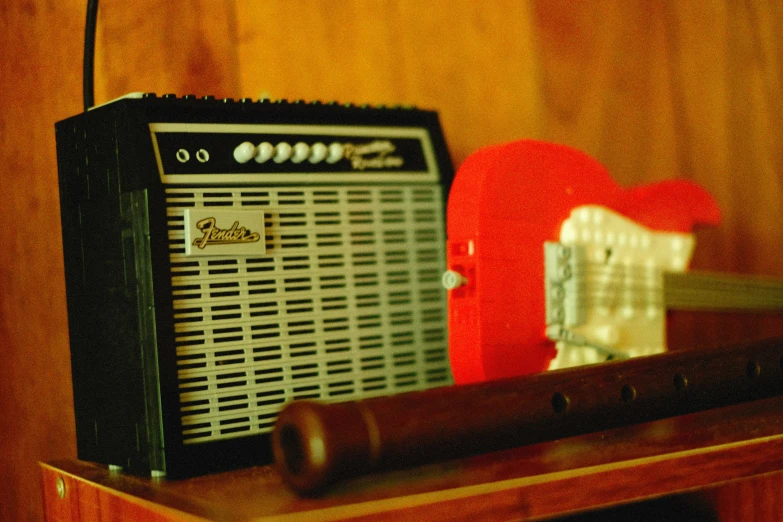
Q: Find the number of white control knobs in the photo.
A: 6